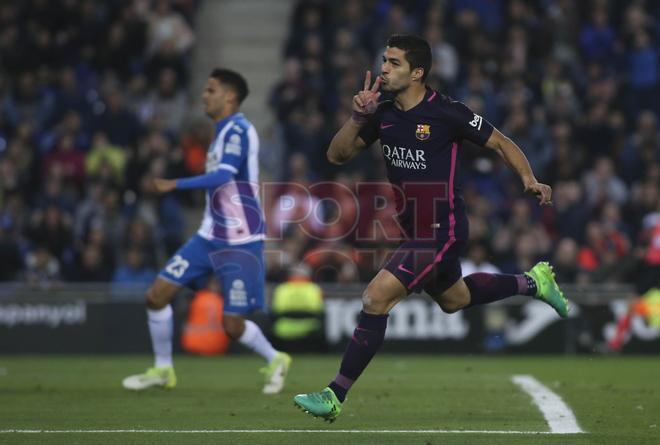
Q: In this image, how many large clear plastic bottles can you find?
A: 0